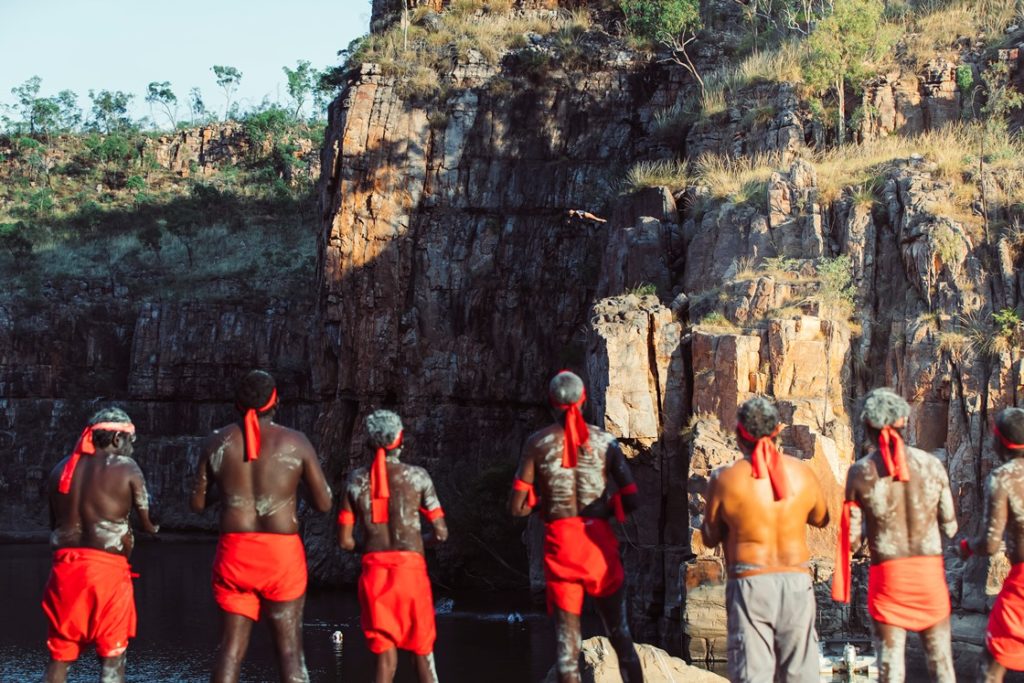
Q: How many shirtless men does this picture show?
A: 7